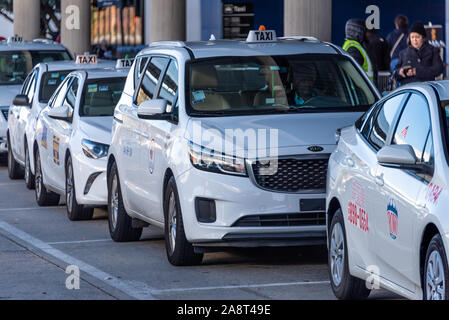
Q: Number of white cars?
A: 5